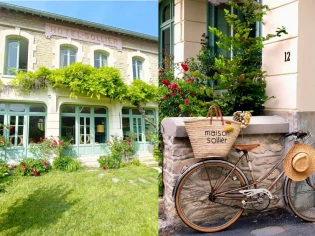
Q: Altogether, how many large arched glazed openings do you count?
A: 3